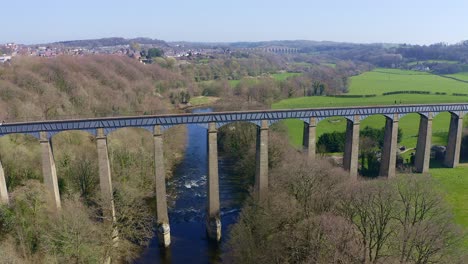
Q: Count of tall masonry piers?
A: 11